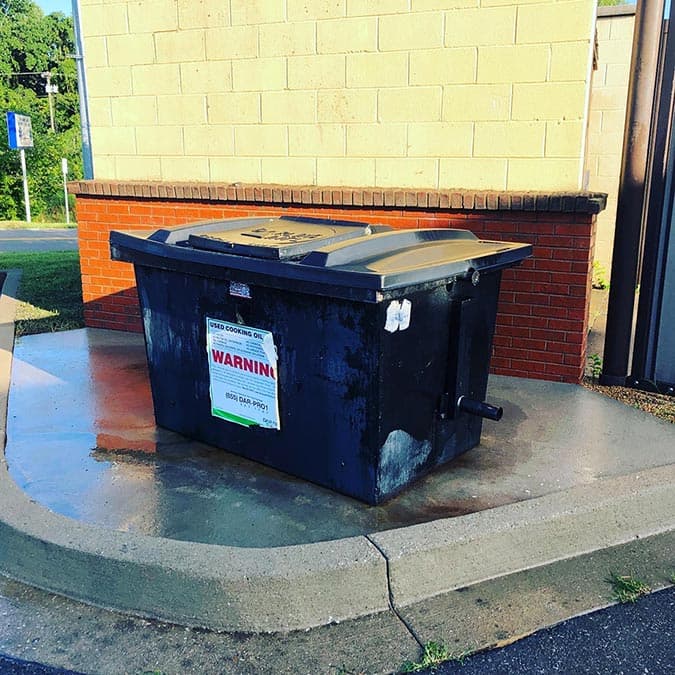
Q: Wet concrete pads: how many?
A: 1